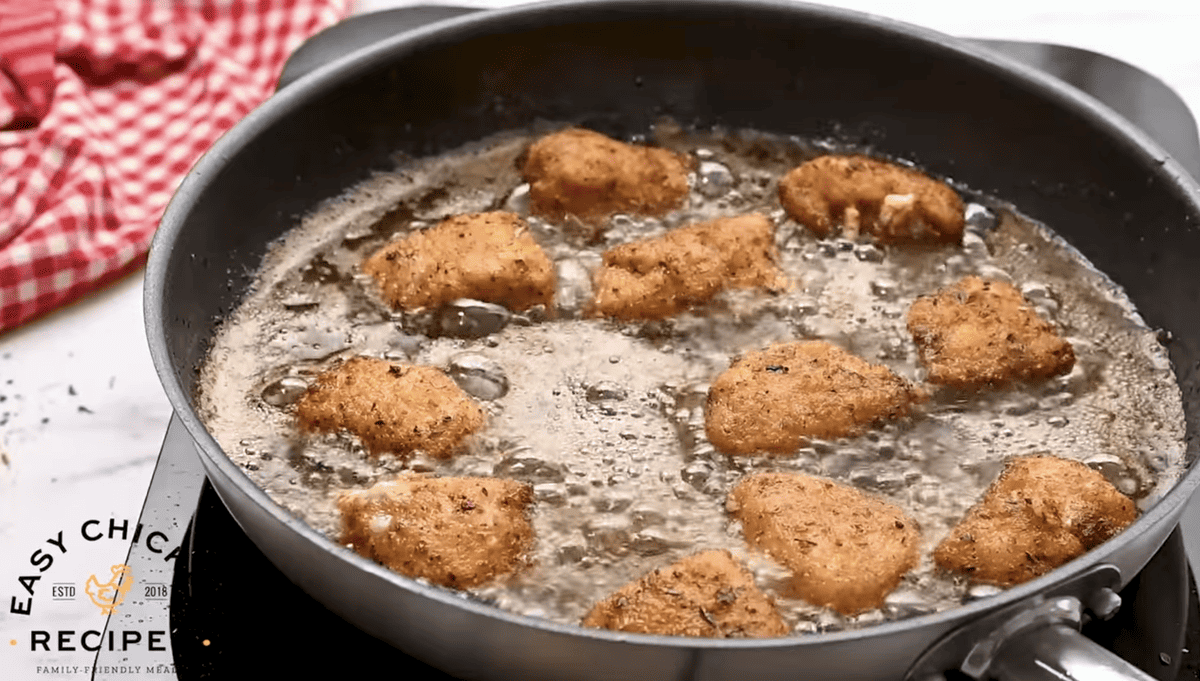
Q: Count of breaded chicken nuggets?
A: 11